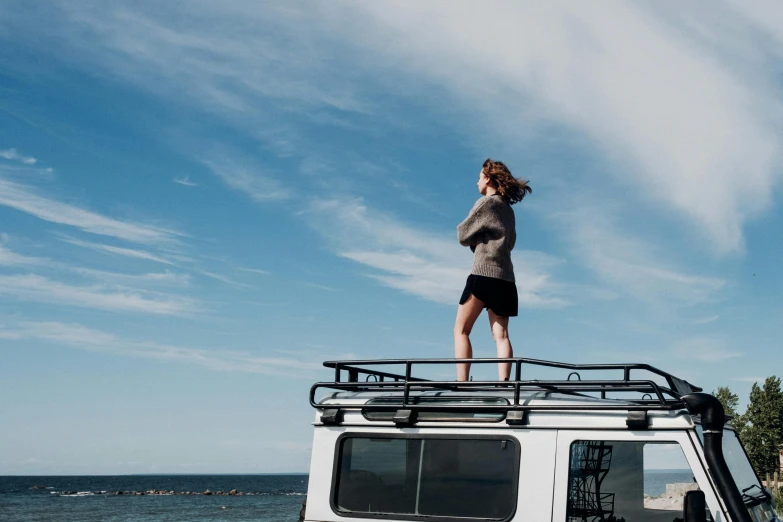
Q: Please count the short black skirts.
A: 1